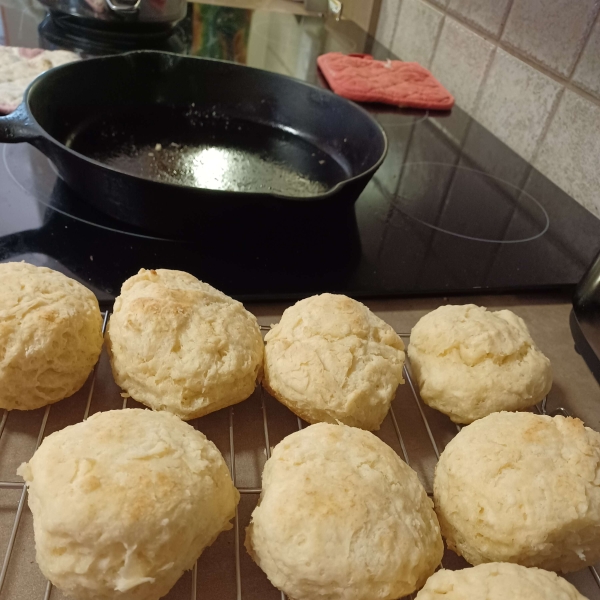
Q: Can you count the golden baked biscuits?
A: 8